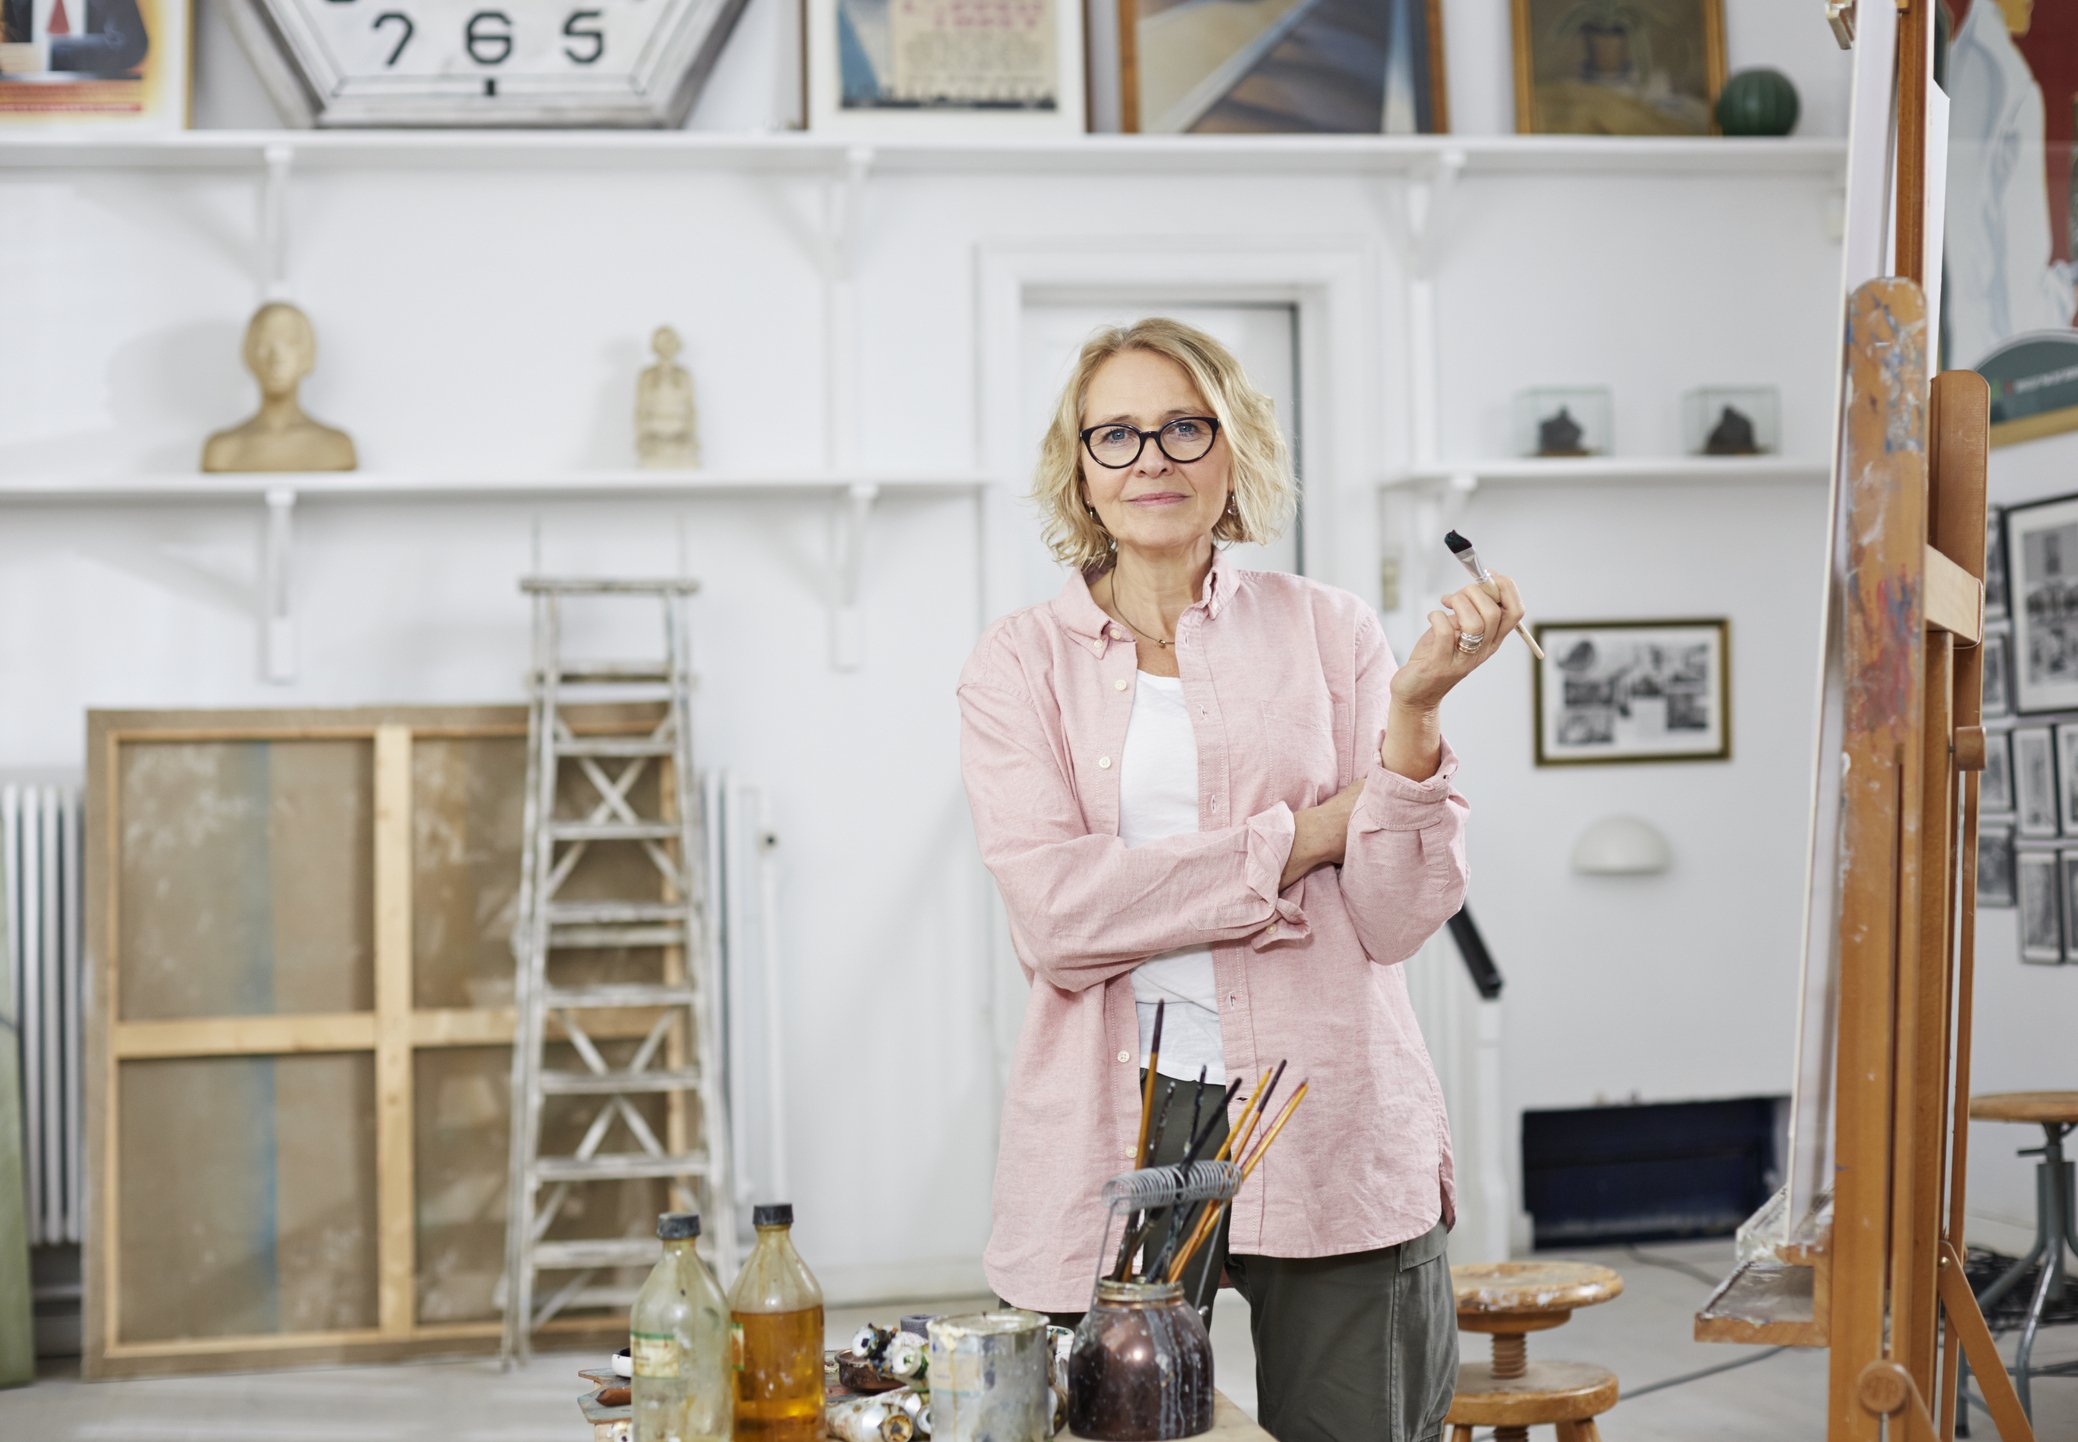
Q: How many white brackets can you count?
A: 6